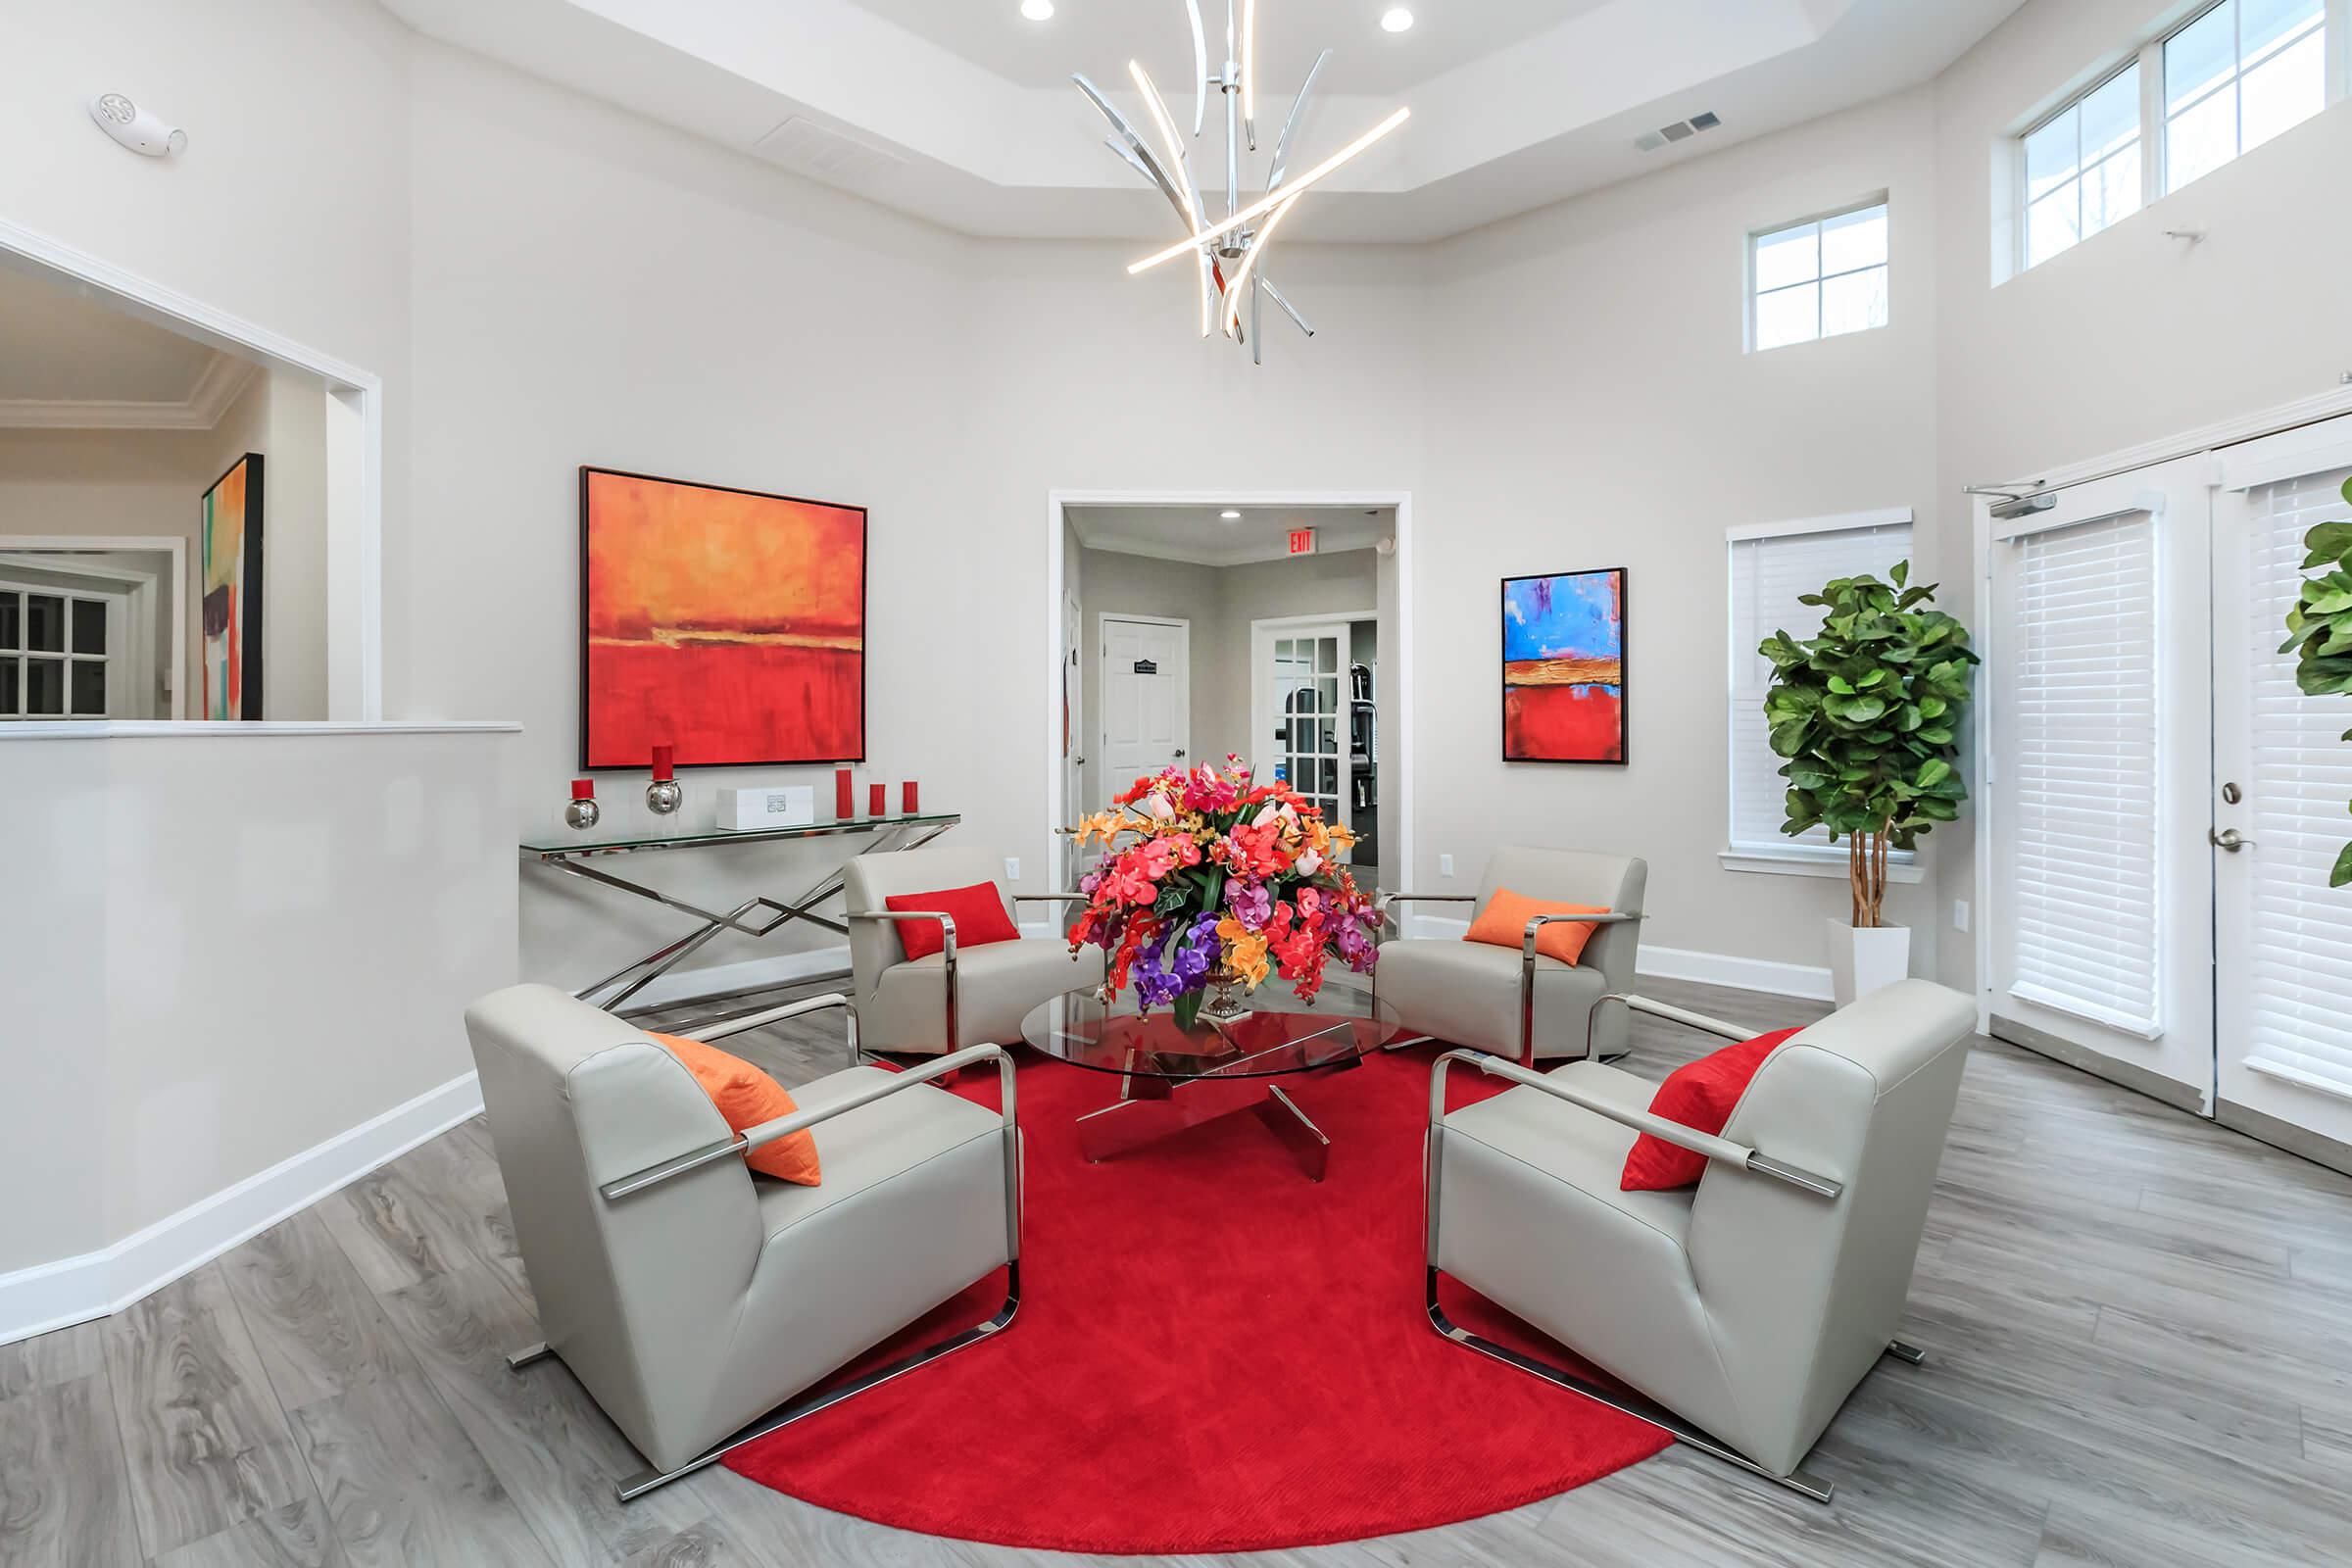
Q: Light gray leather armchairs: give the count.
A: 4